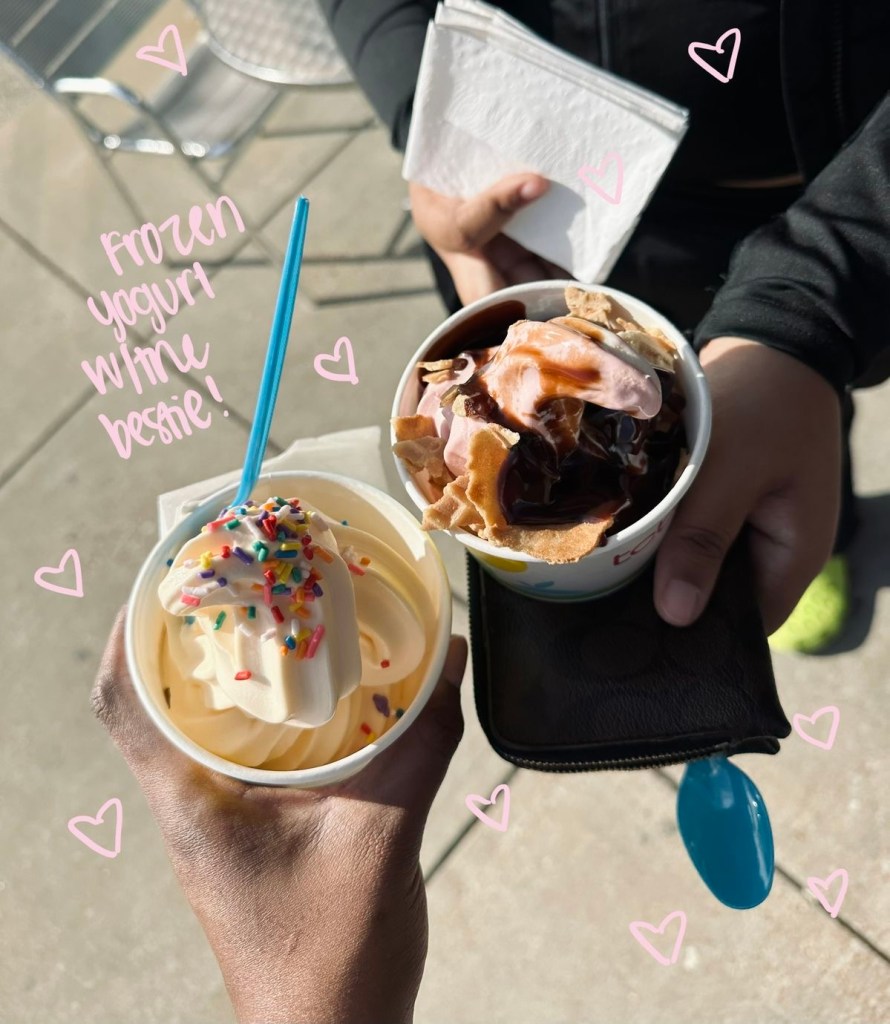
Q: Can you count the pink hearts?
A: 10